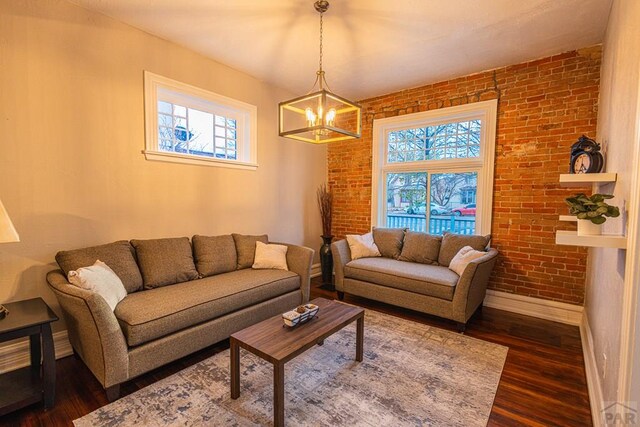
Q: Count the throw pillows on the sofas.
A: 4